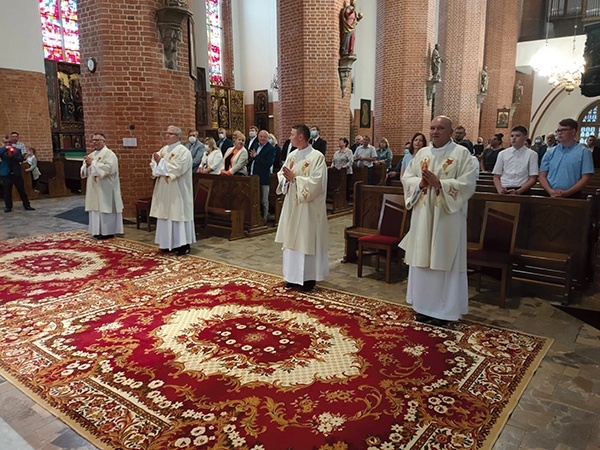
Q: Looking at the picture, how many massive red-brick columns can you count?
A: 5